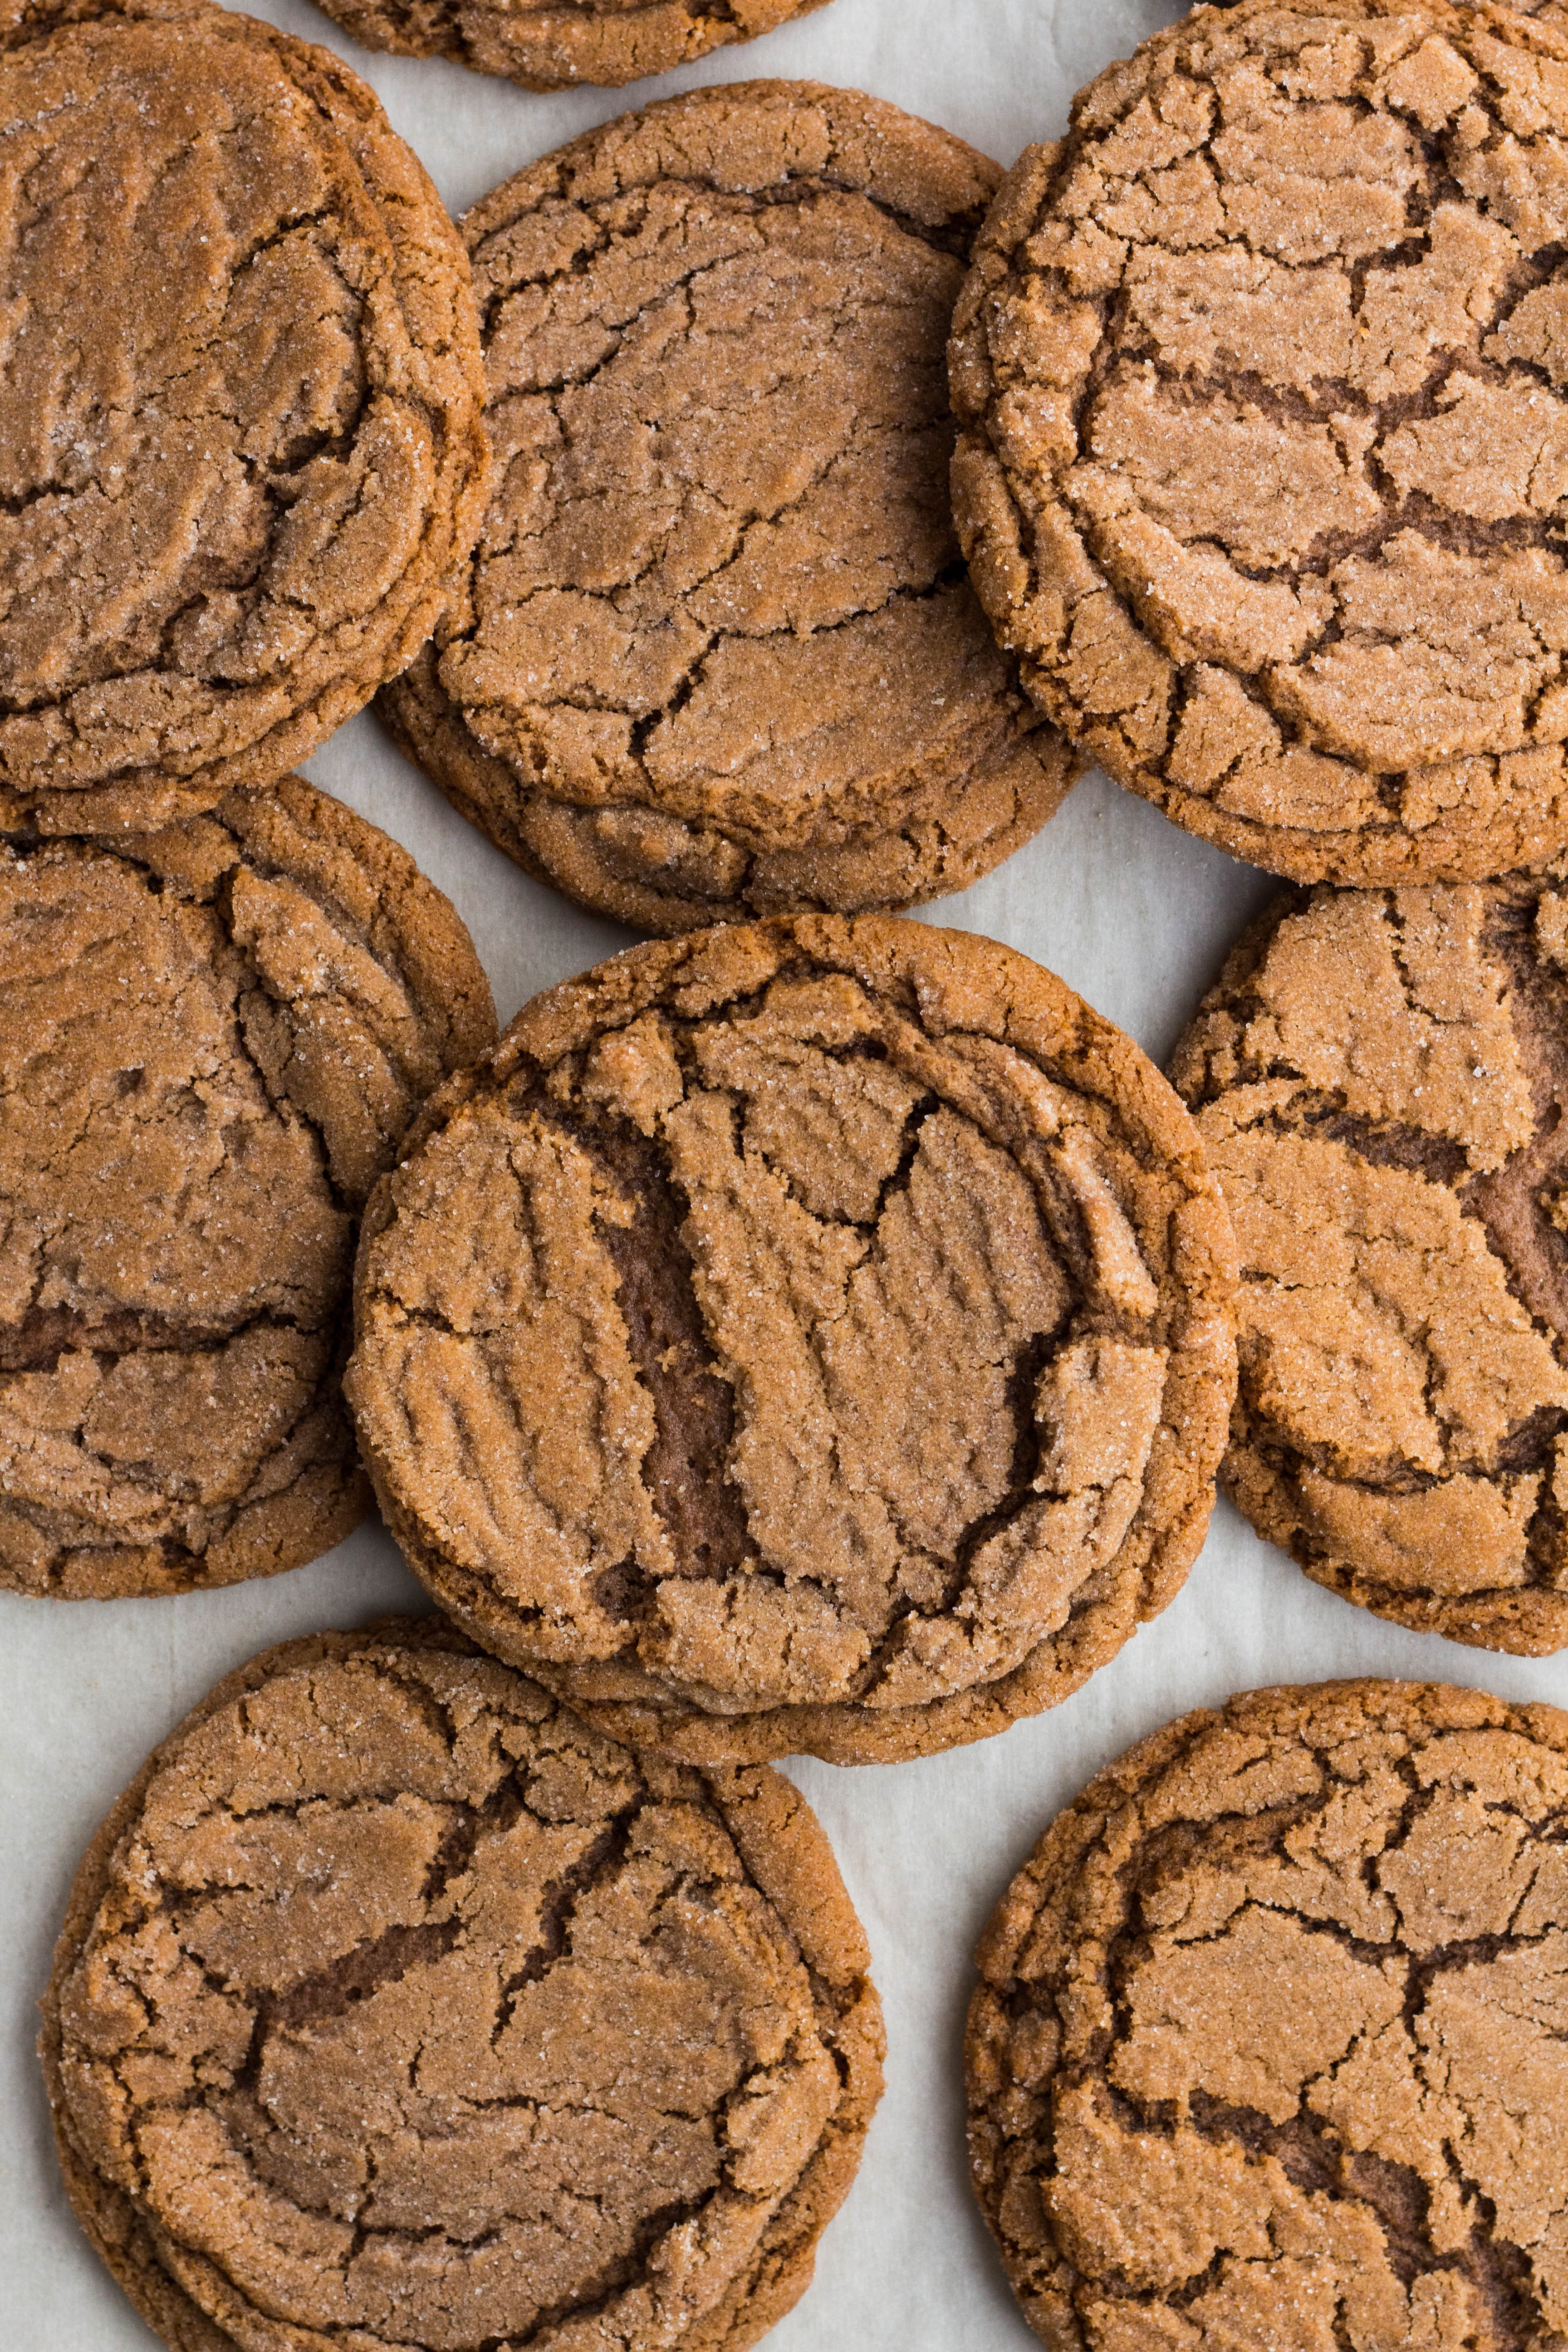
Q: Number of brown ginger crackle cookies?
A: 9